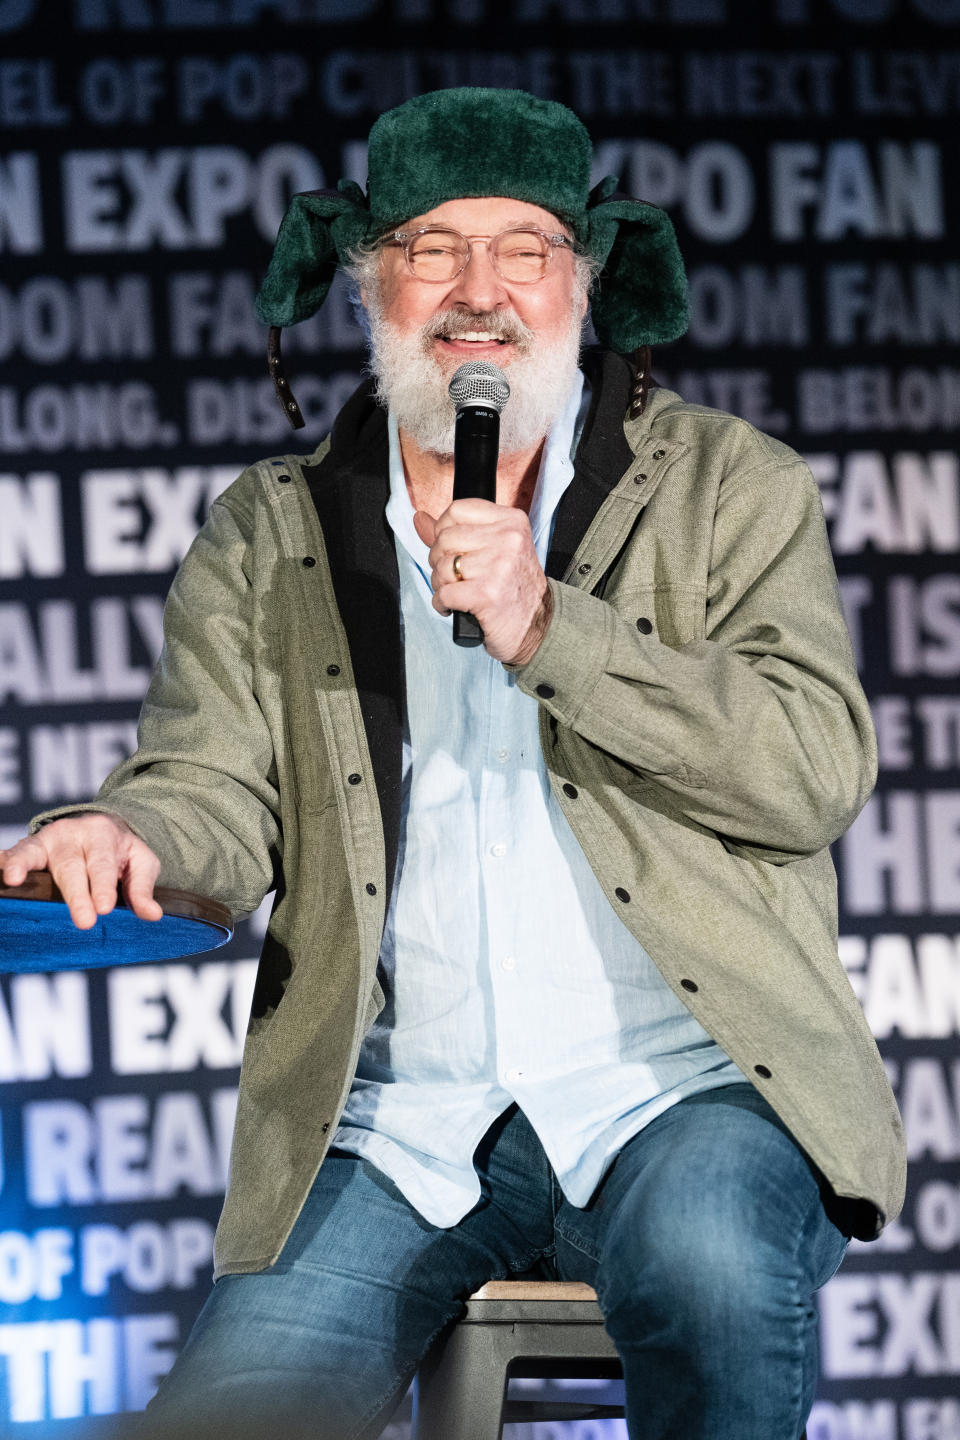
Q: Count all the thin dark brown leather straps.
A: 2